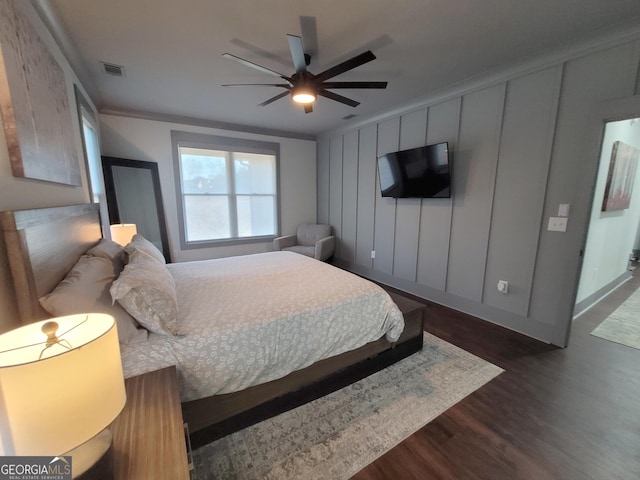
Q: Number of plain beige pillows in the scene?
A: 2